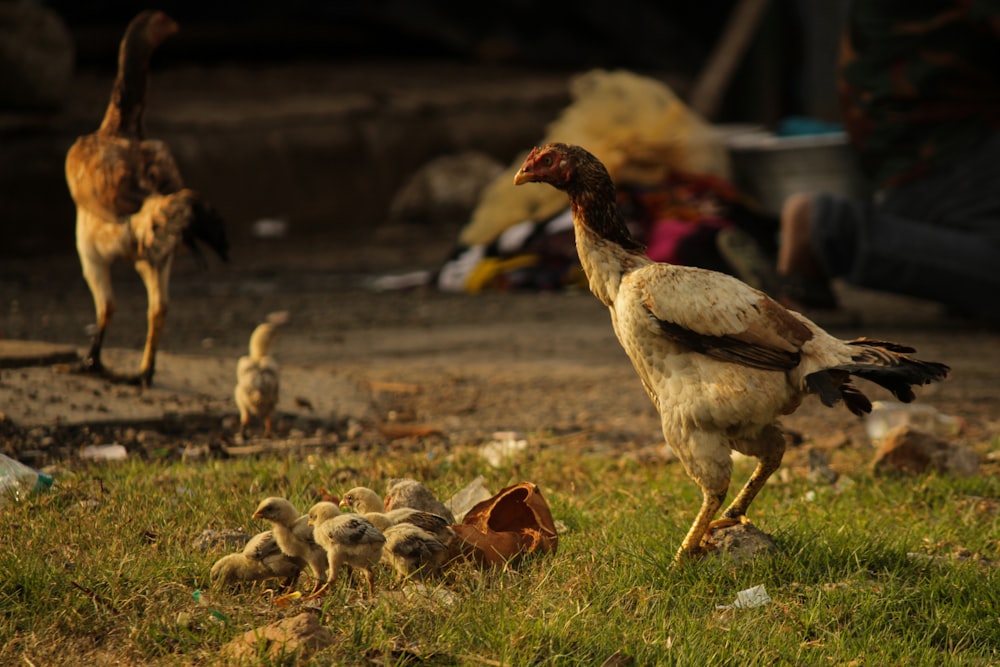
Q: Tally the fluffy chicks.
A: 6